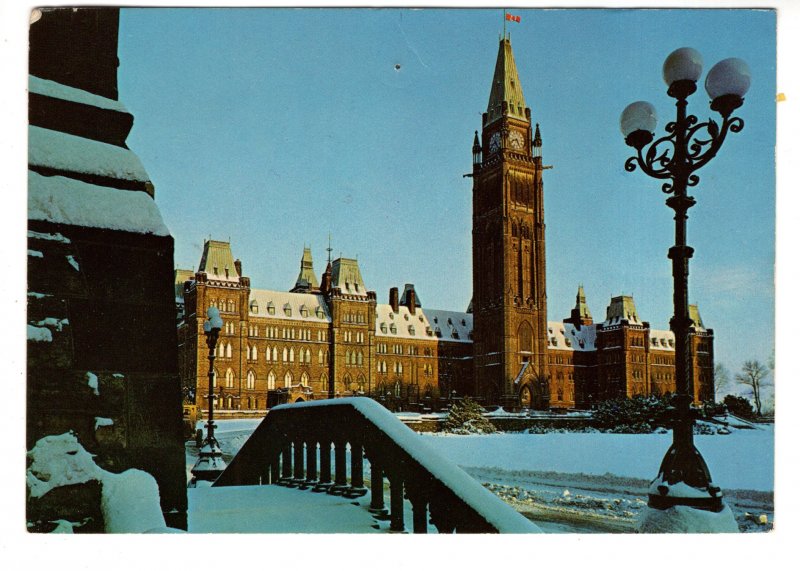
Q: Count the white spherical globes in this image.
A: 6